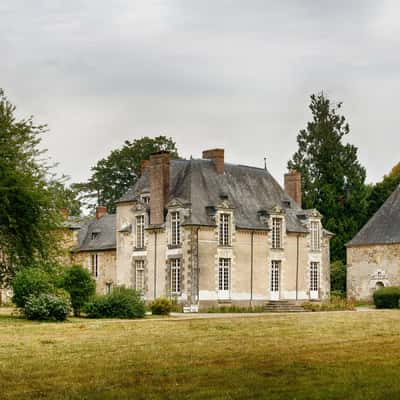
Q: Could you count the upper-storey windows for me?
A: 5